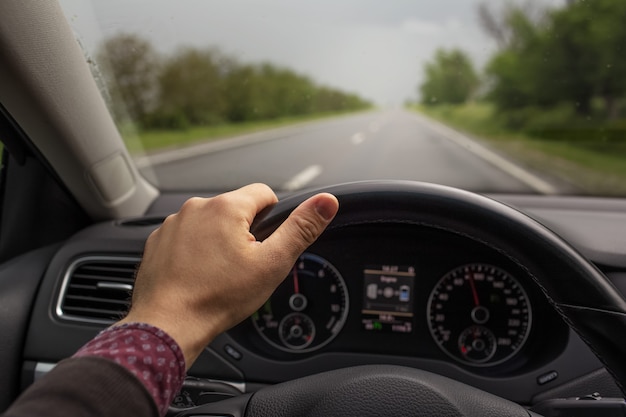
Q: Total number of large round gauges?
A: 2